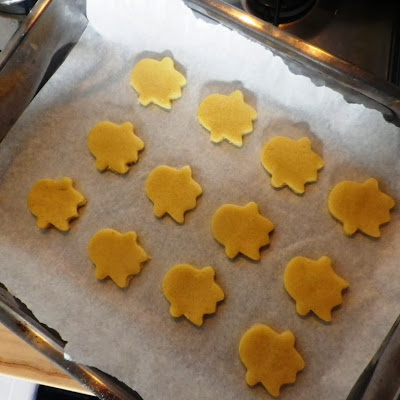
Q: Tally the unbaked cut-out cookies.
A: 12